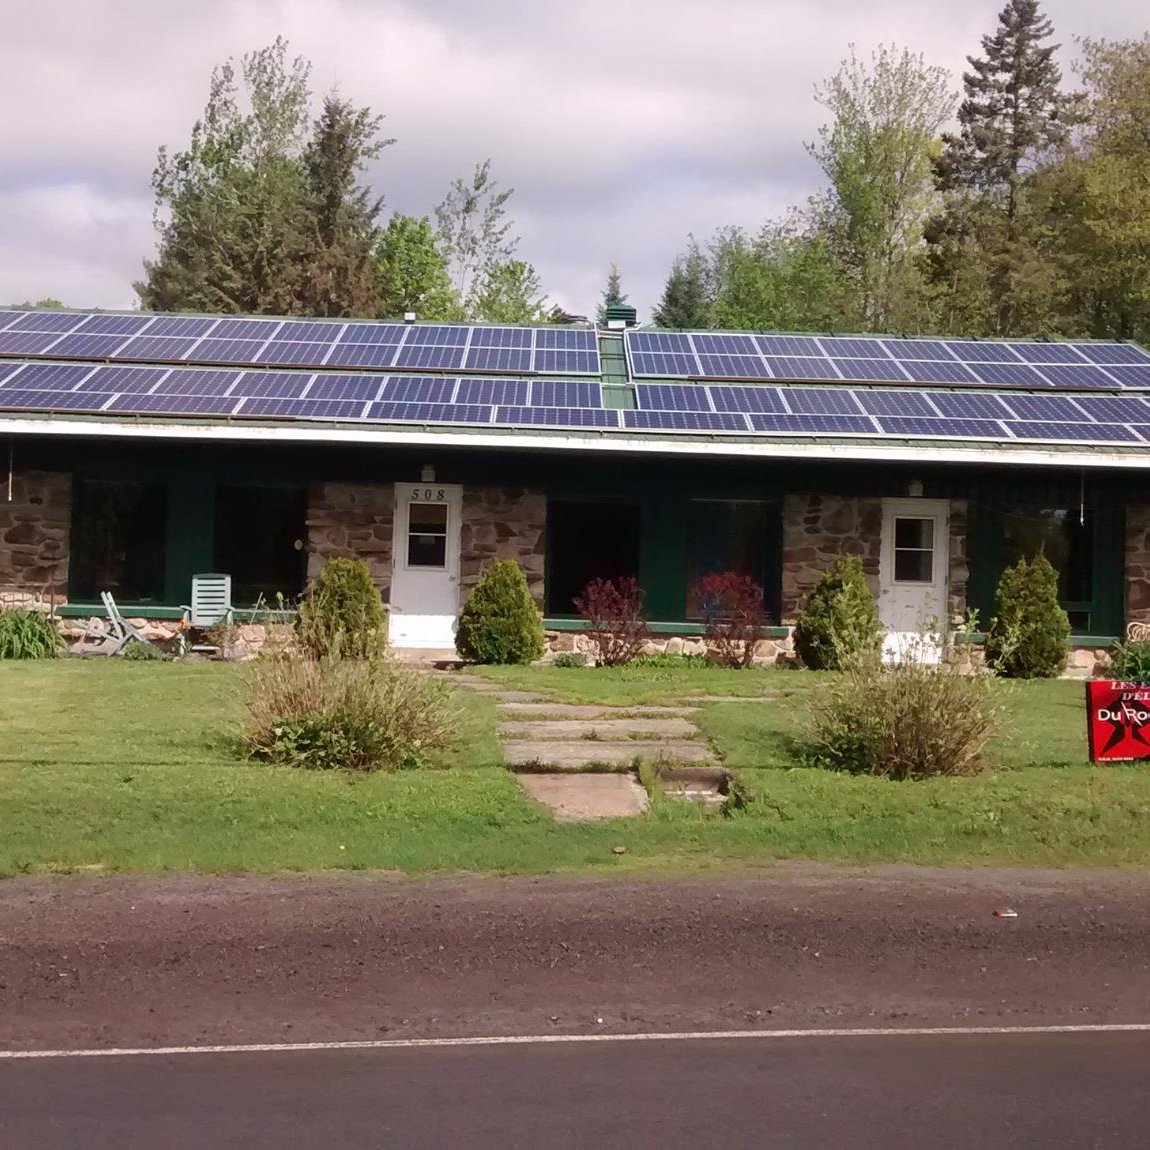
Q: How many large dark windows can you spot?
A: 5